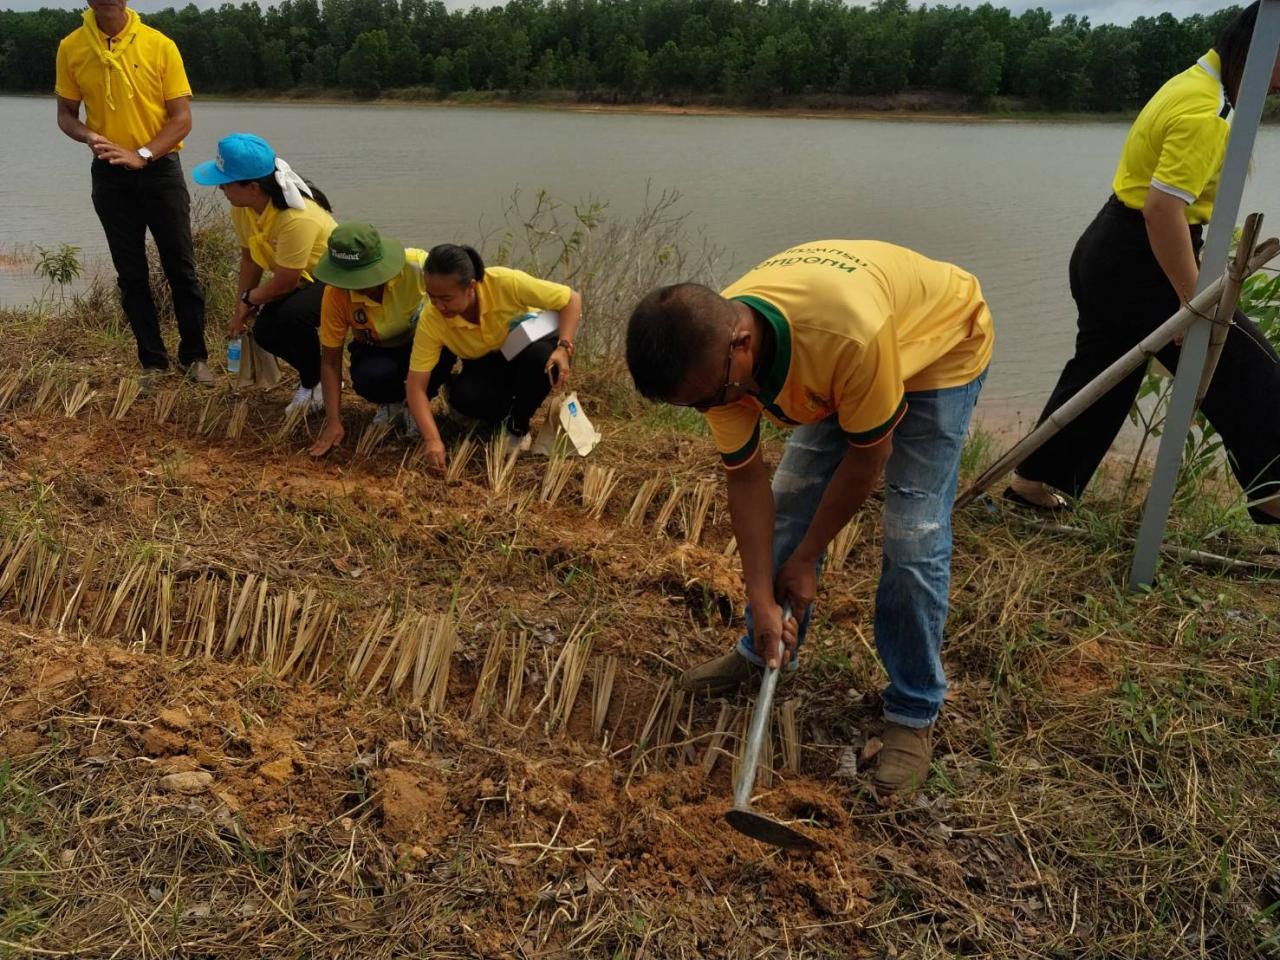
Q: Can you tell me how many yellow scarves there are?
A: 2